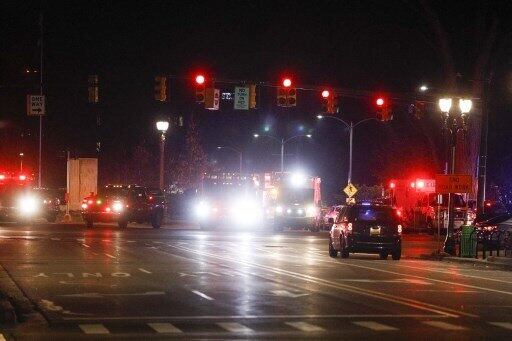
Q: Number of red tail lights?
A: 2